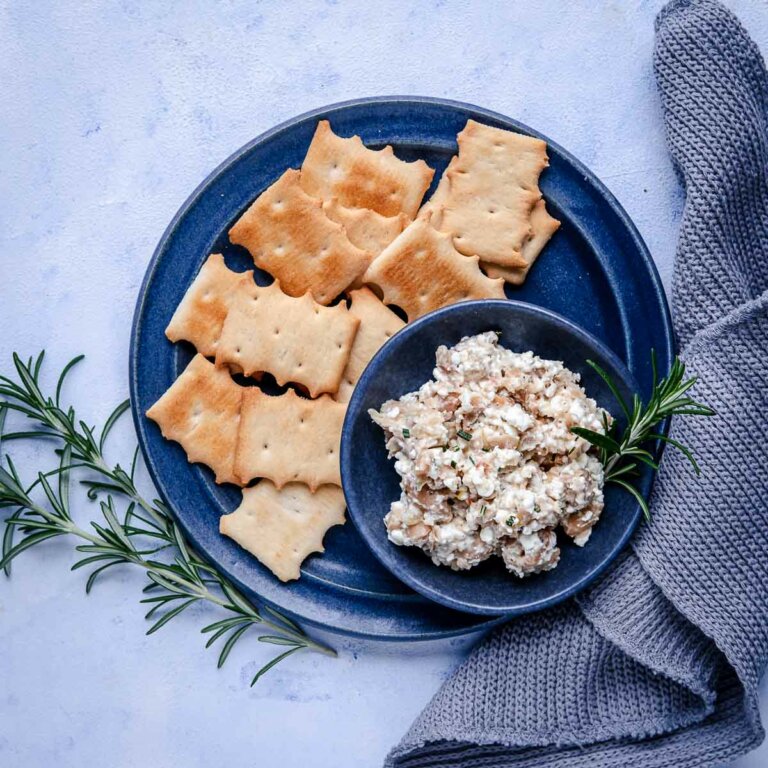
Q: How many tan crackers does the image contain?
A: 12